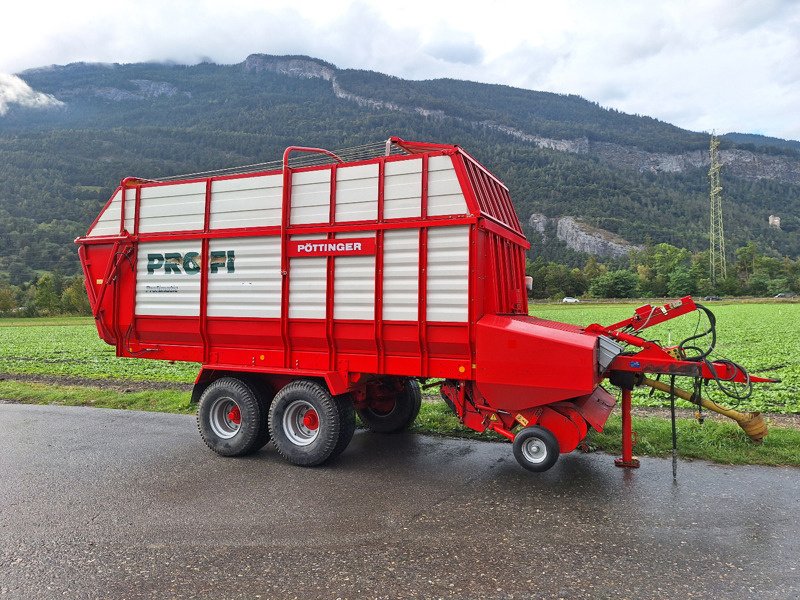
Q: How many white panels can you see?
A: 14